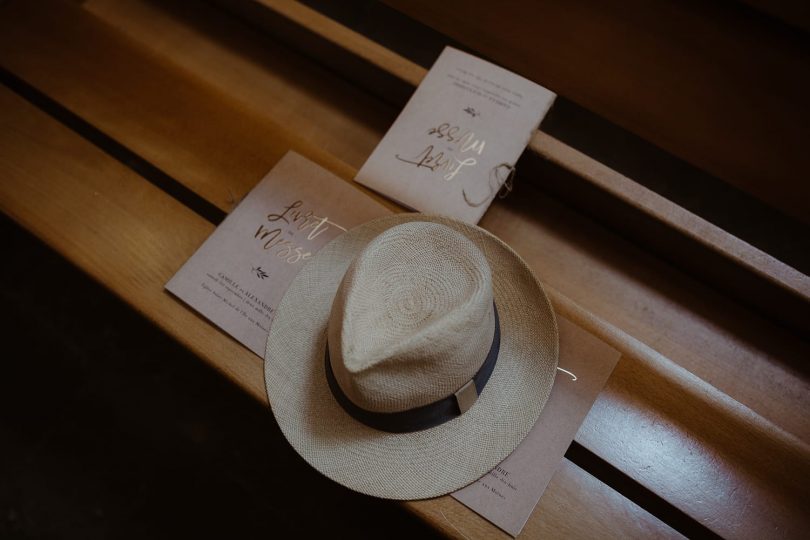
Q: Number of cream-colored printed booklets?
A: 3